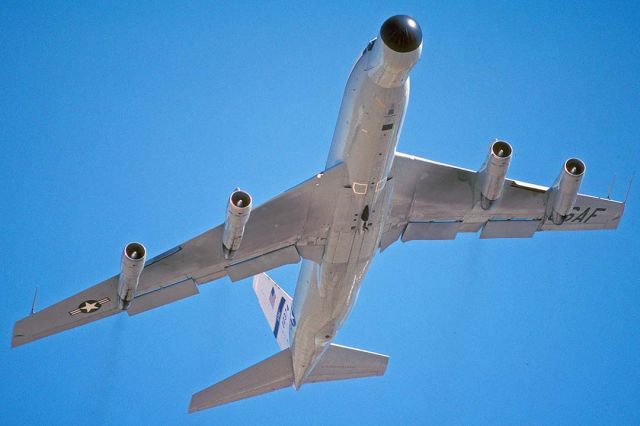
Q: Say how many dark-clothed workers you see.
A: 0